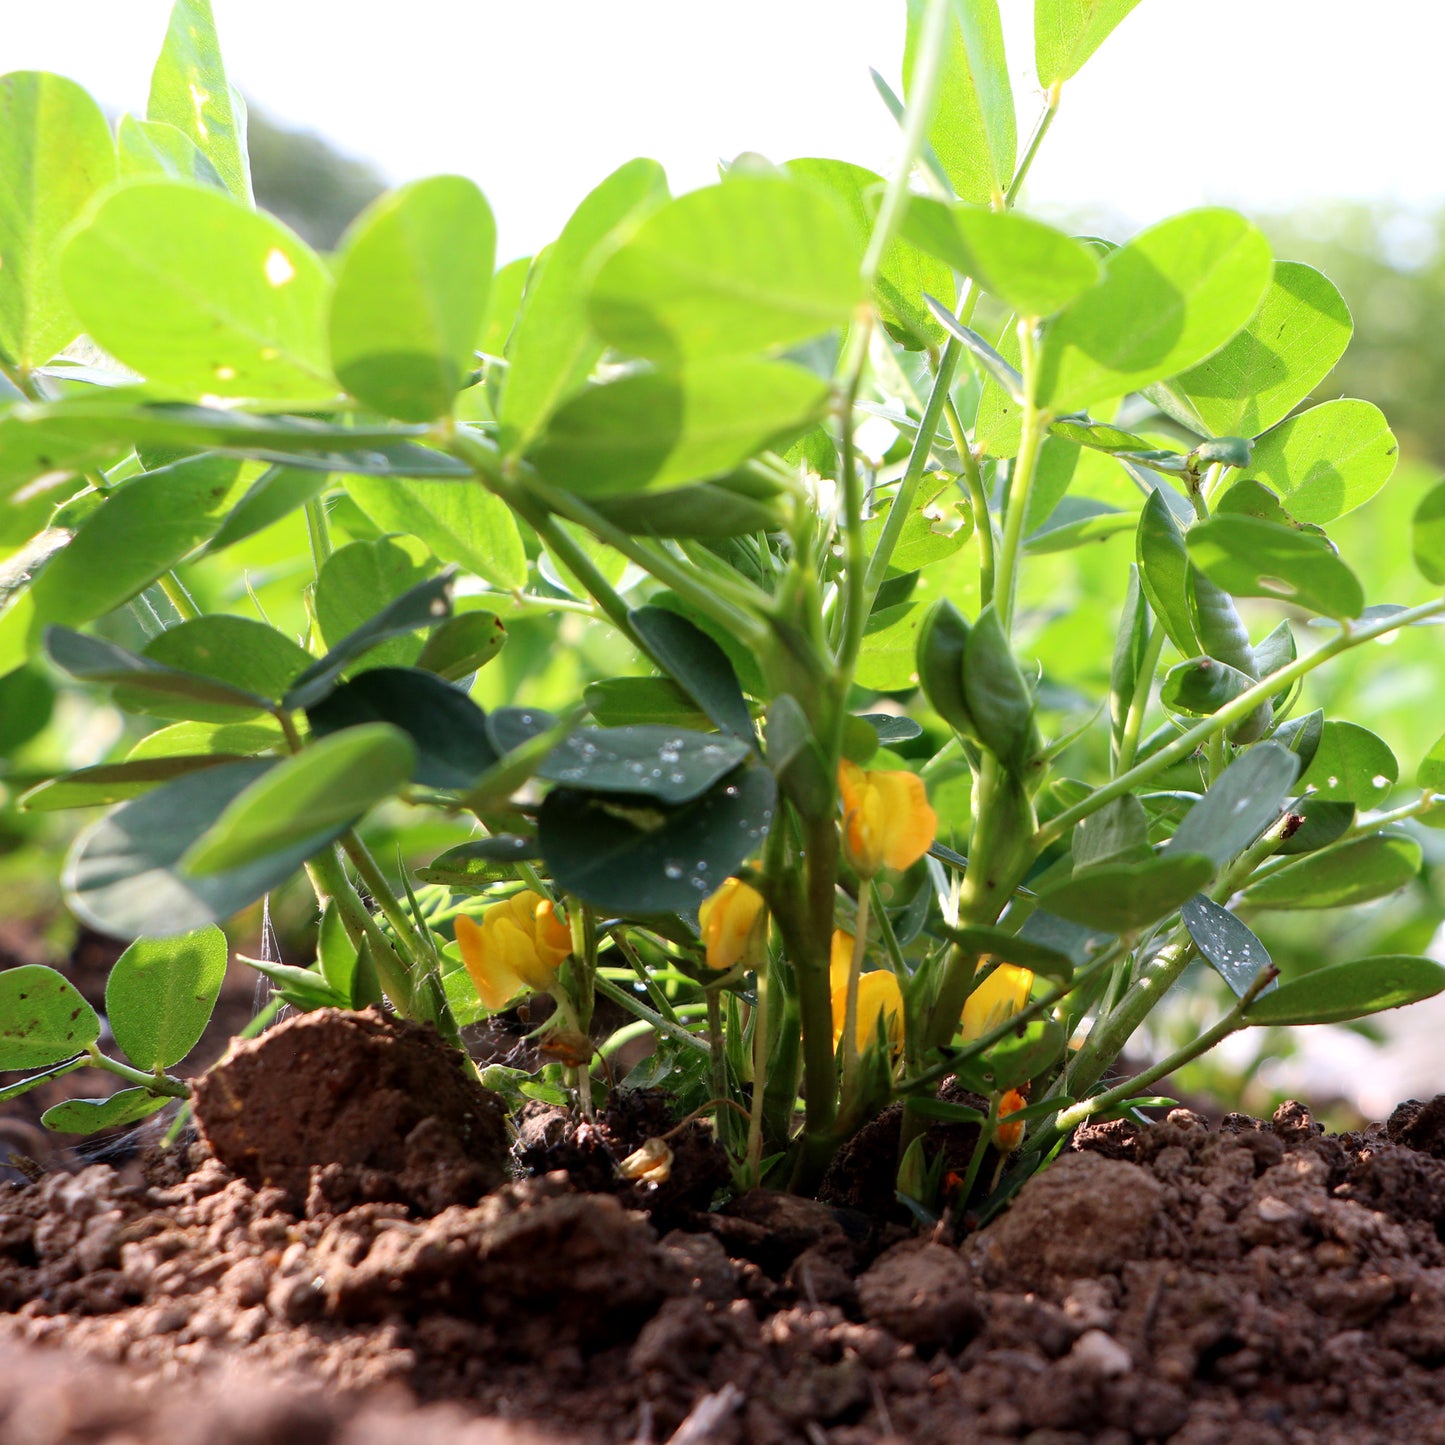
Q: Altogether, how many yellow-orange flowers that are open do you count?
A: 5